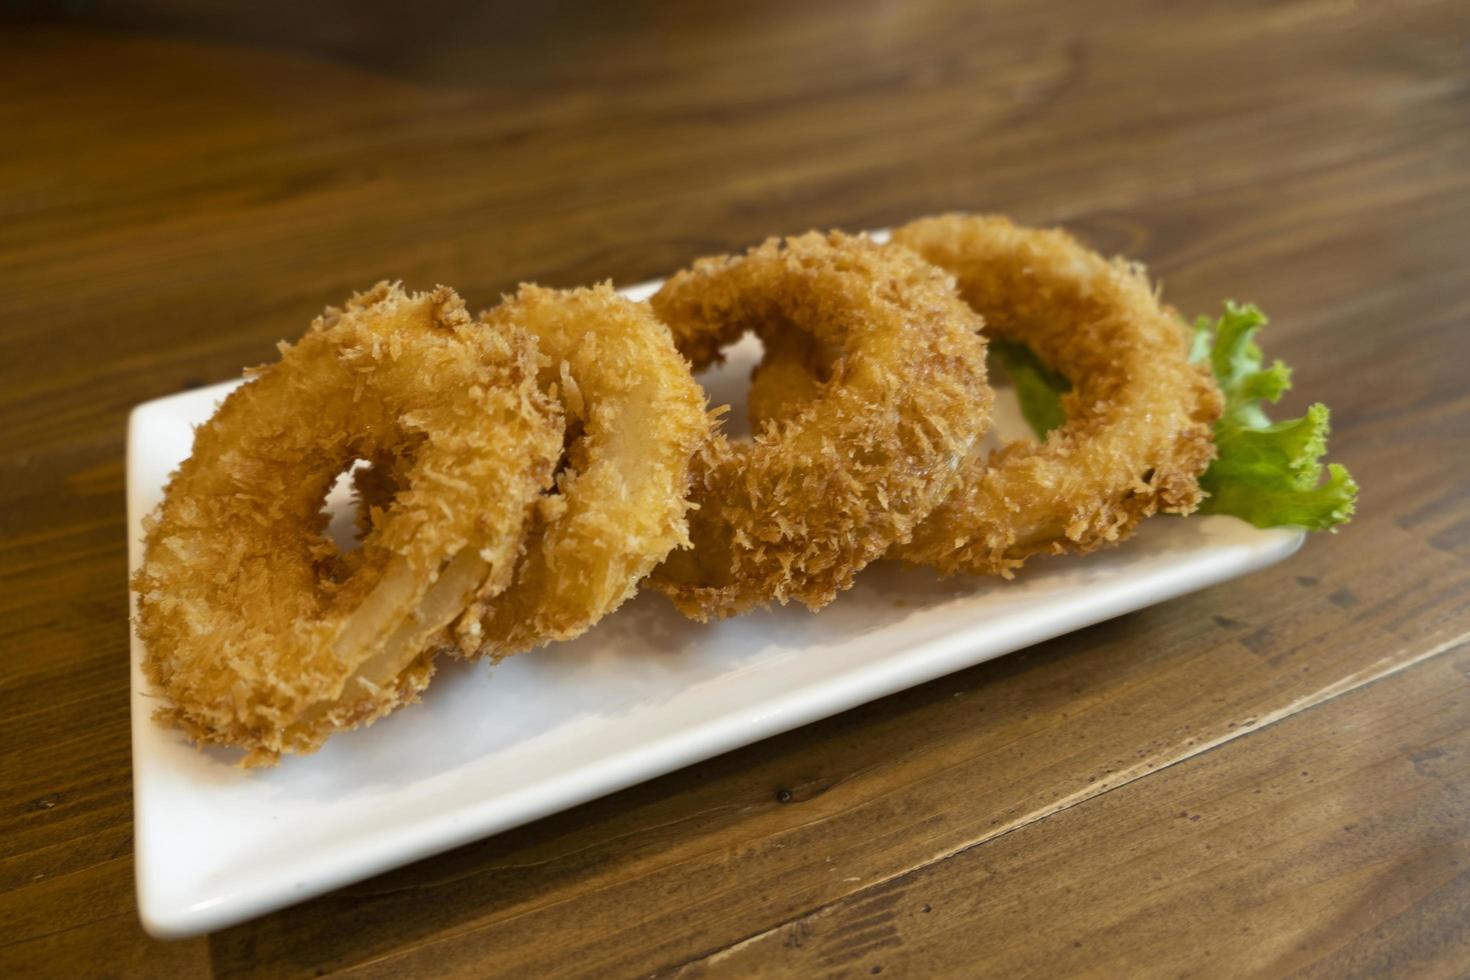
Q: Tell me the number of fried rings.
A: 4